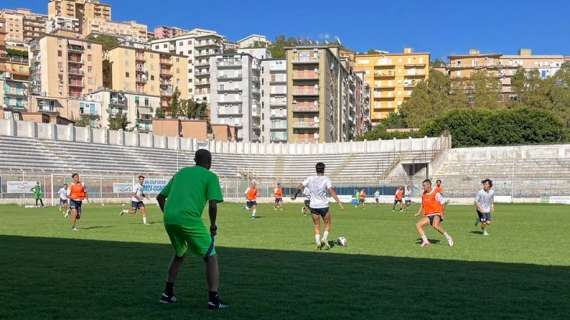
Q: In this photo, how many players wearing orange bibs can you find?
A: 7